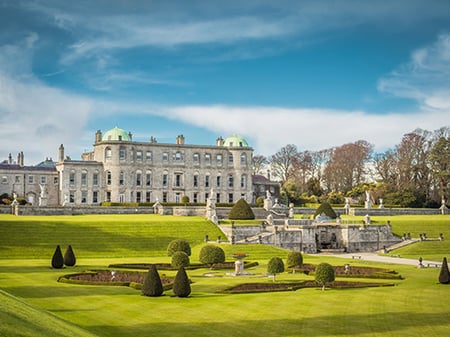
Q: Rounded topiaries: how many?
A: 6